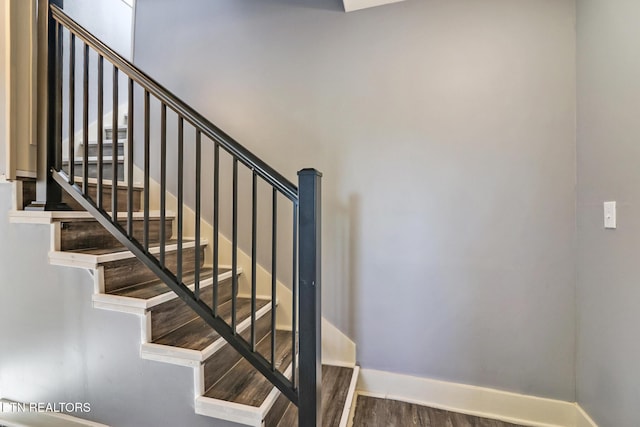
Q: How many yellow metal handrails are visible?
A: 0